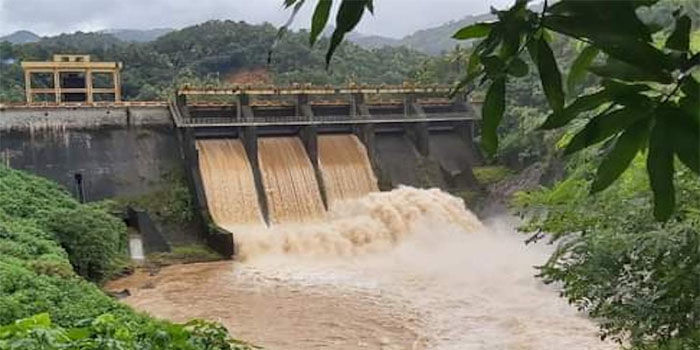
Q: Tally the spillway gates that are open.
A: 3